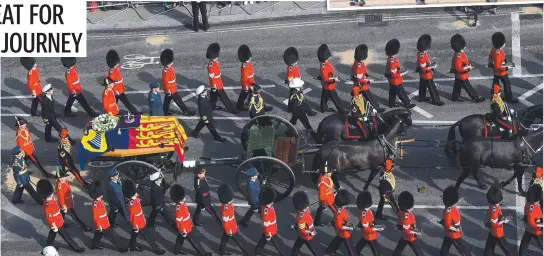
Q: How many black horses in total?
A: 4